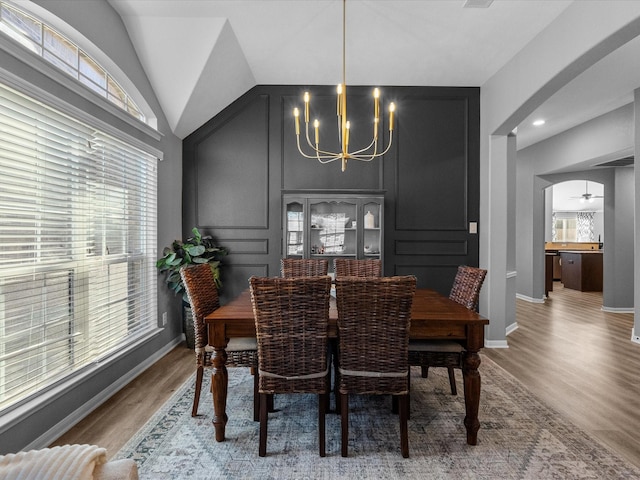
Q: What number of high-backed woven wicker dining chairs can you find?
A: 6